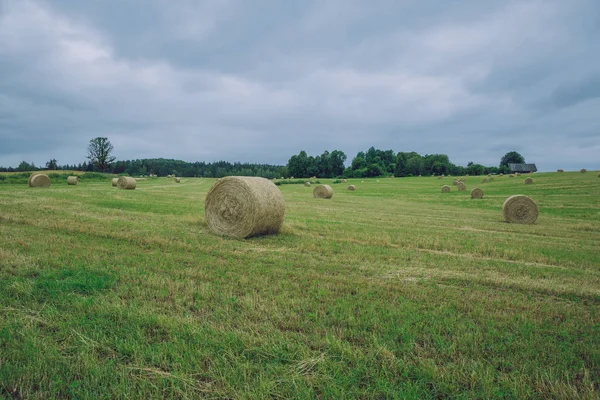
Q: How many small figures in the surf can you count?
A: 0